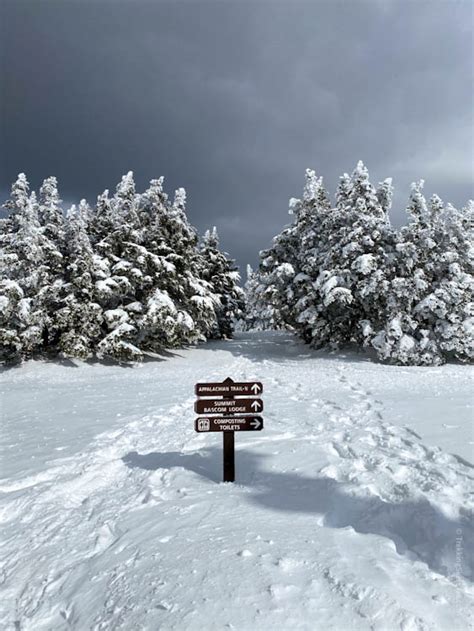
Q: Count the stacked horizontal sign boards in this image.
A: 3